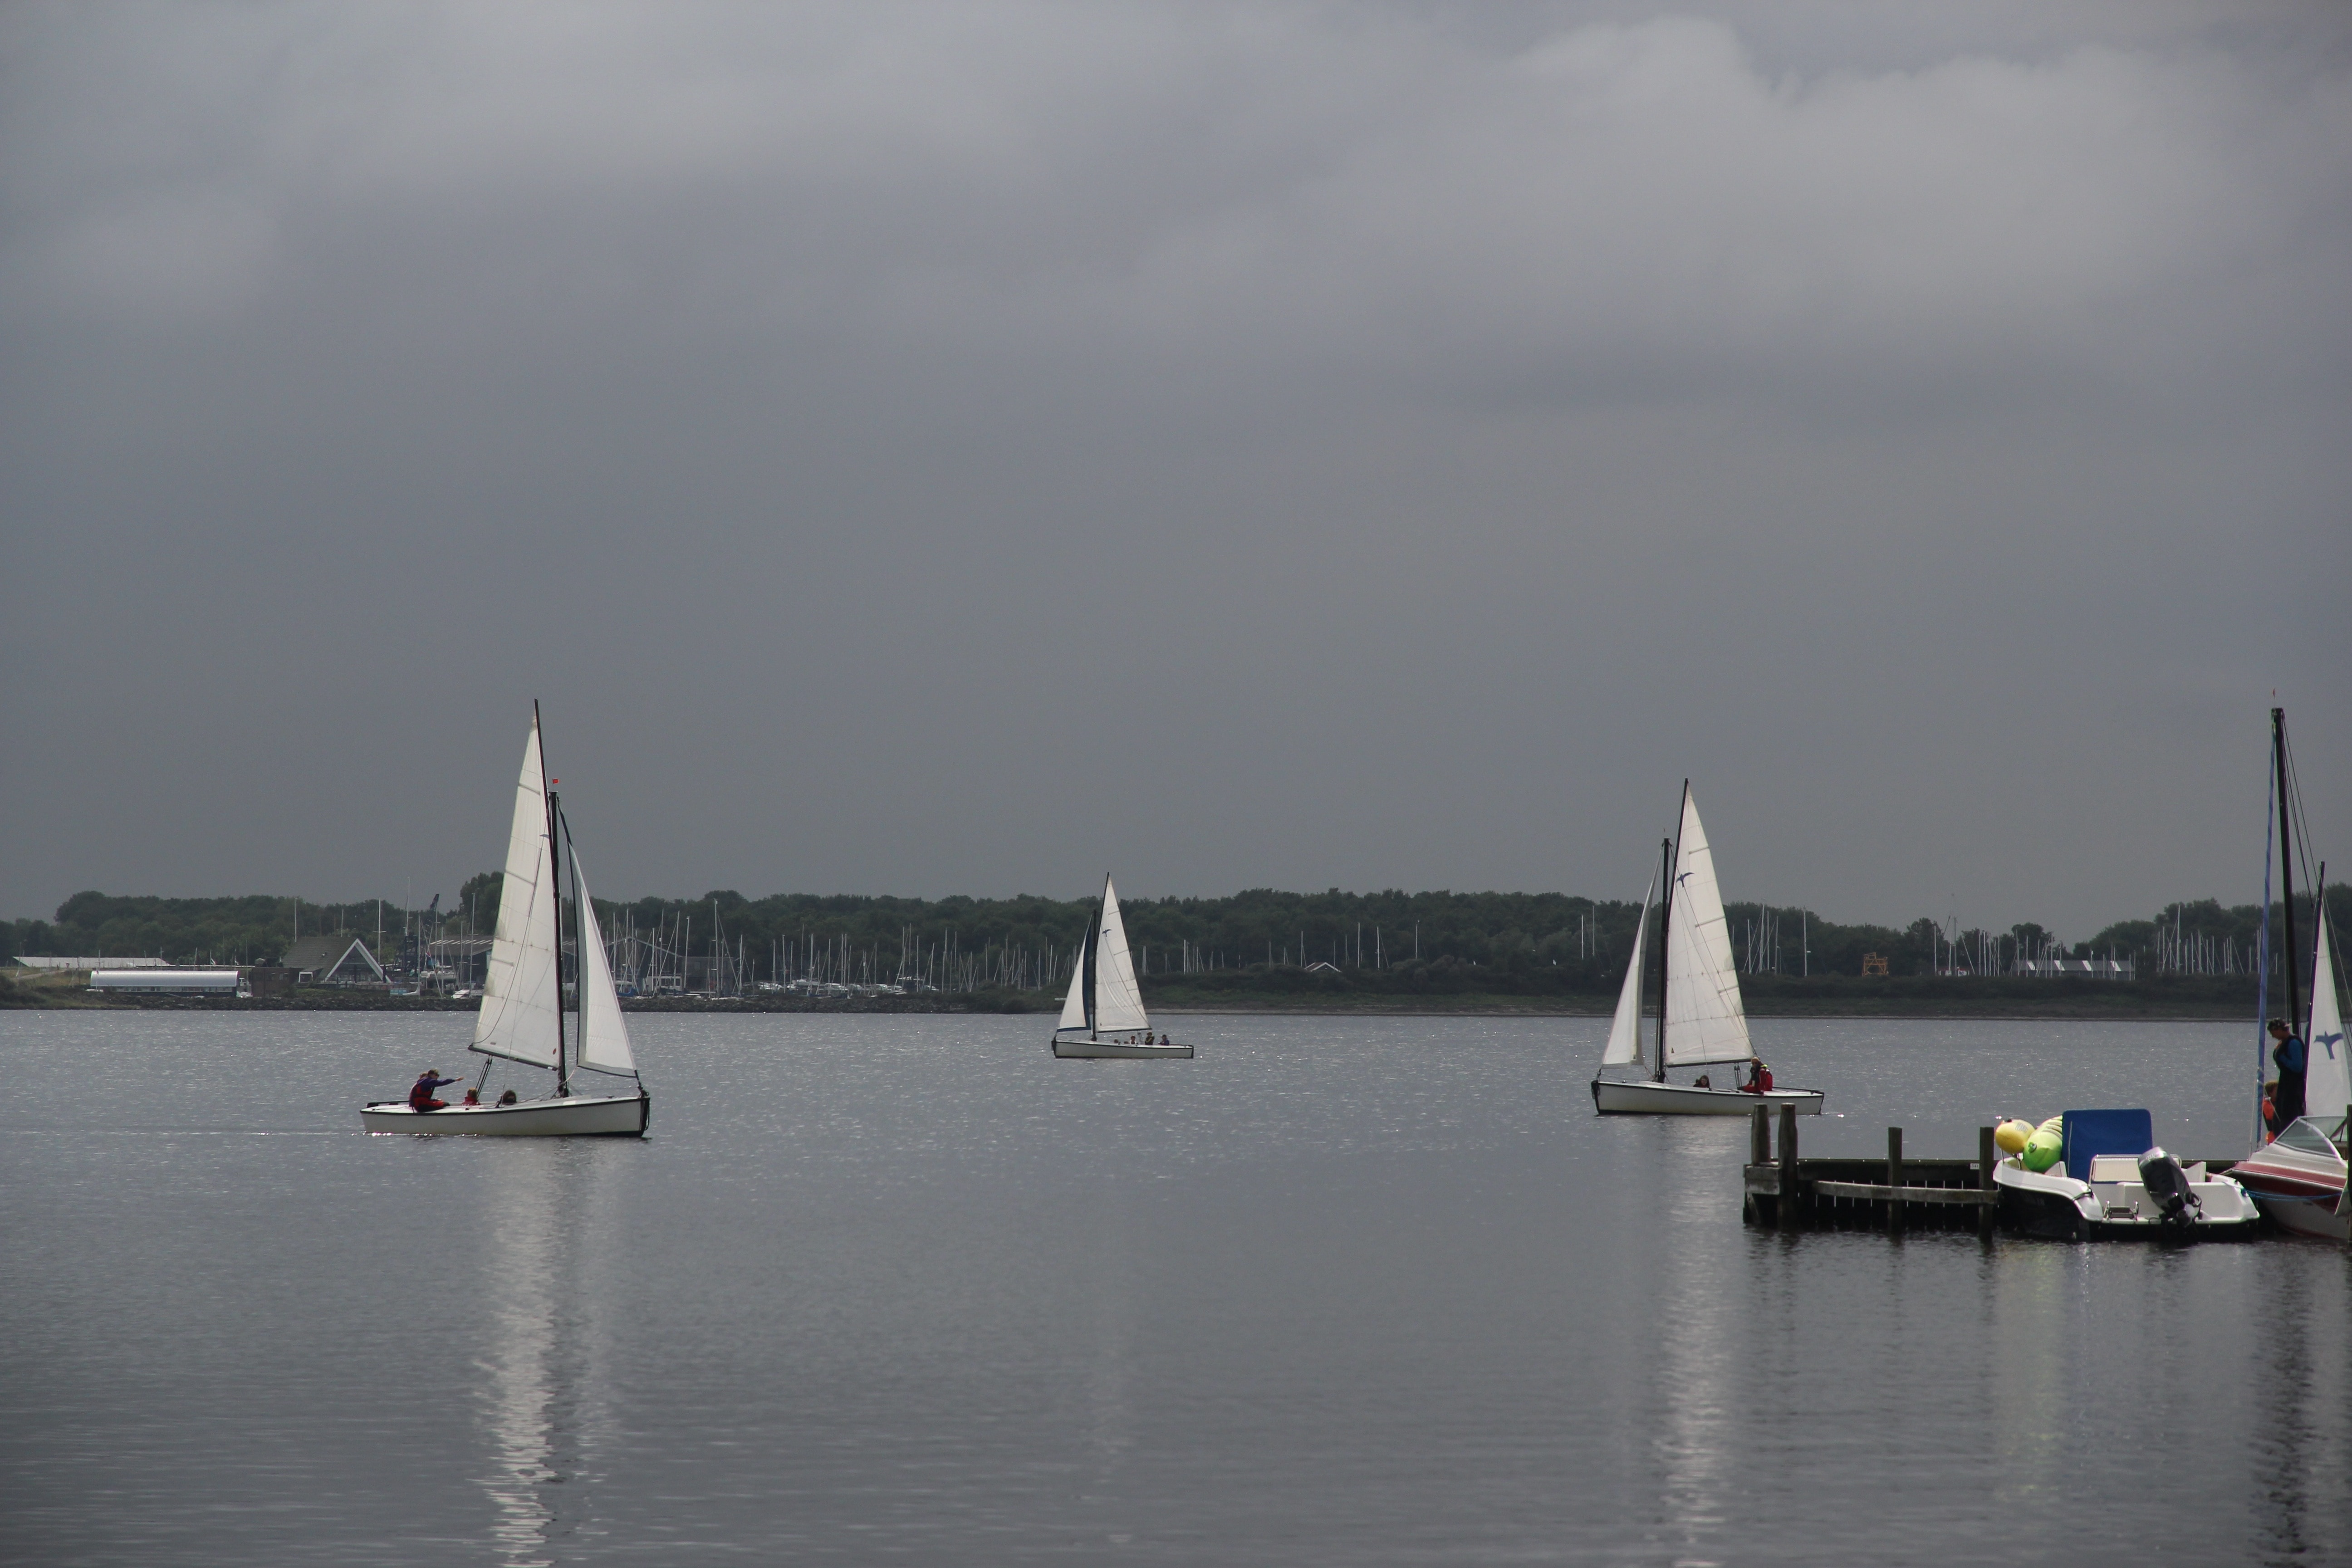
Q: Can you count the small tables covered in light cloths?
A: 0